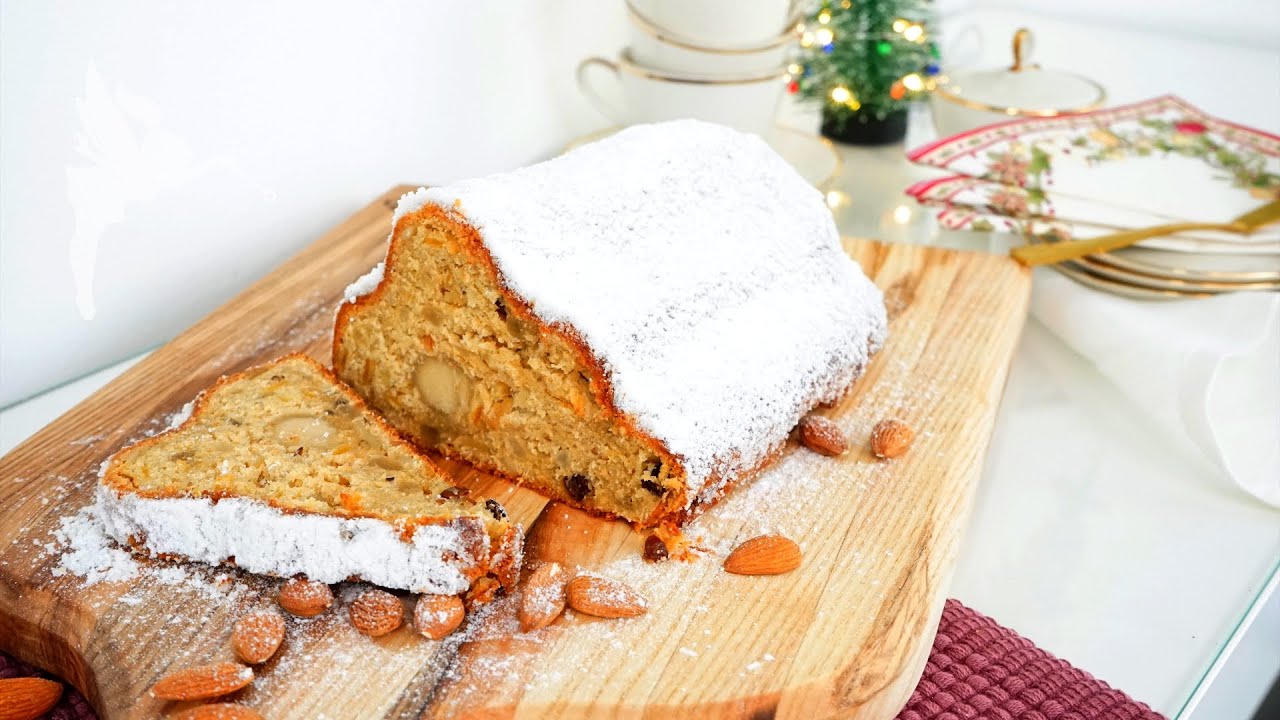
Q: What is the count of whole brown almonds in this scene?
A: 12